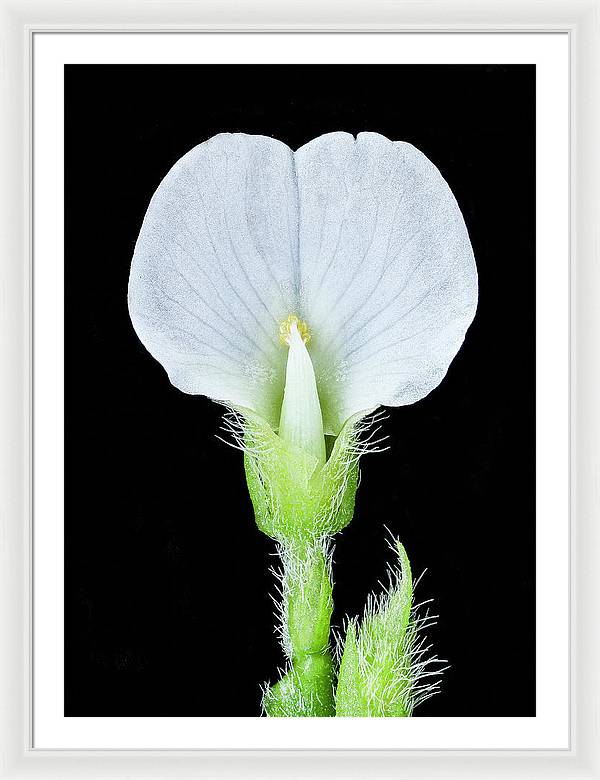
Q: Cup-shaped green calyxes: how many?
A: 1